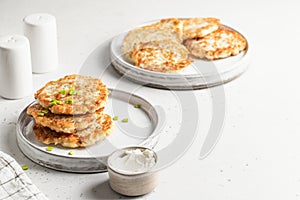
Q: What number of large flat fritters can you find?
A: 7